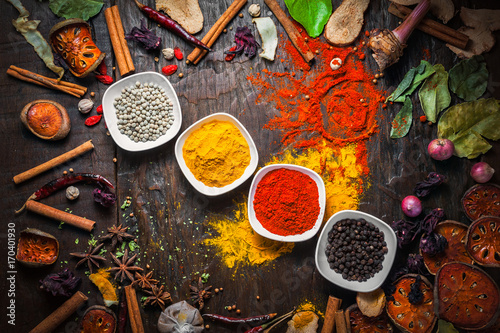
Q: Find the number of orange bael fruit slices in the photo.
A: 10